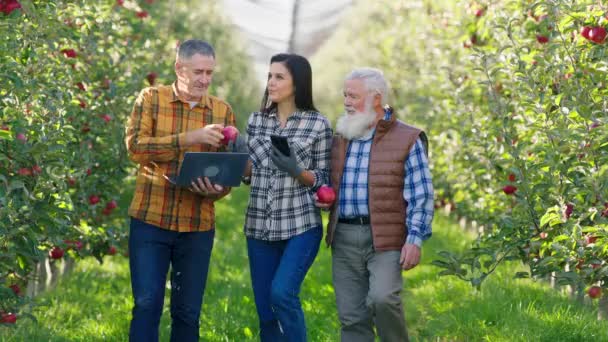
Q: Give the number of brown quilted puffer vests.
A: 1